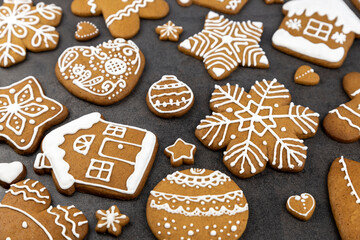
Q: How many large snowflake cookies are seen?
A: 2